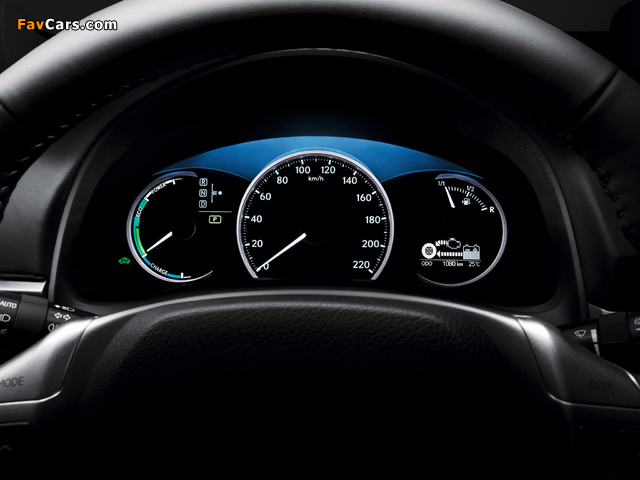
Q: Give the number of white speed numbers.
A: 12